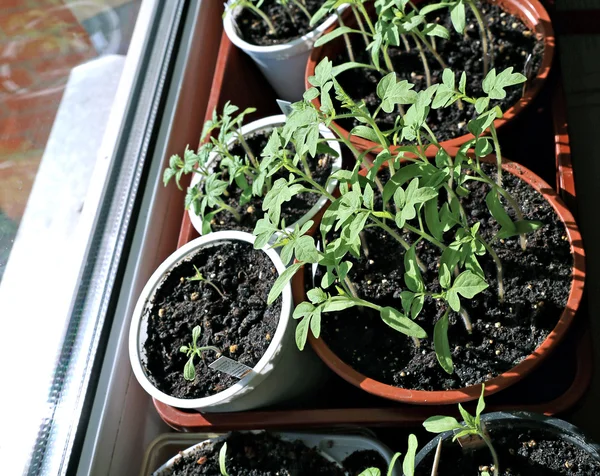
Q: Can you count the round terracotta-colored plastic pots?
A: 2